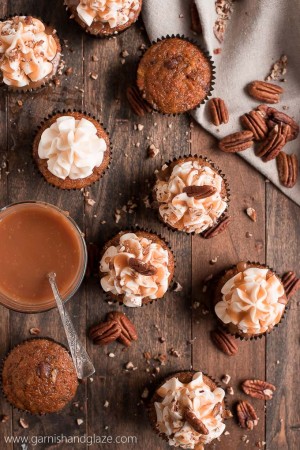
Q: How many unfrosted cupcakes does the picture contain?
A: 2